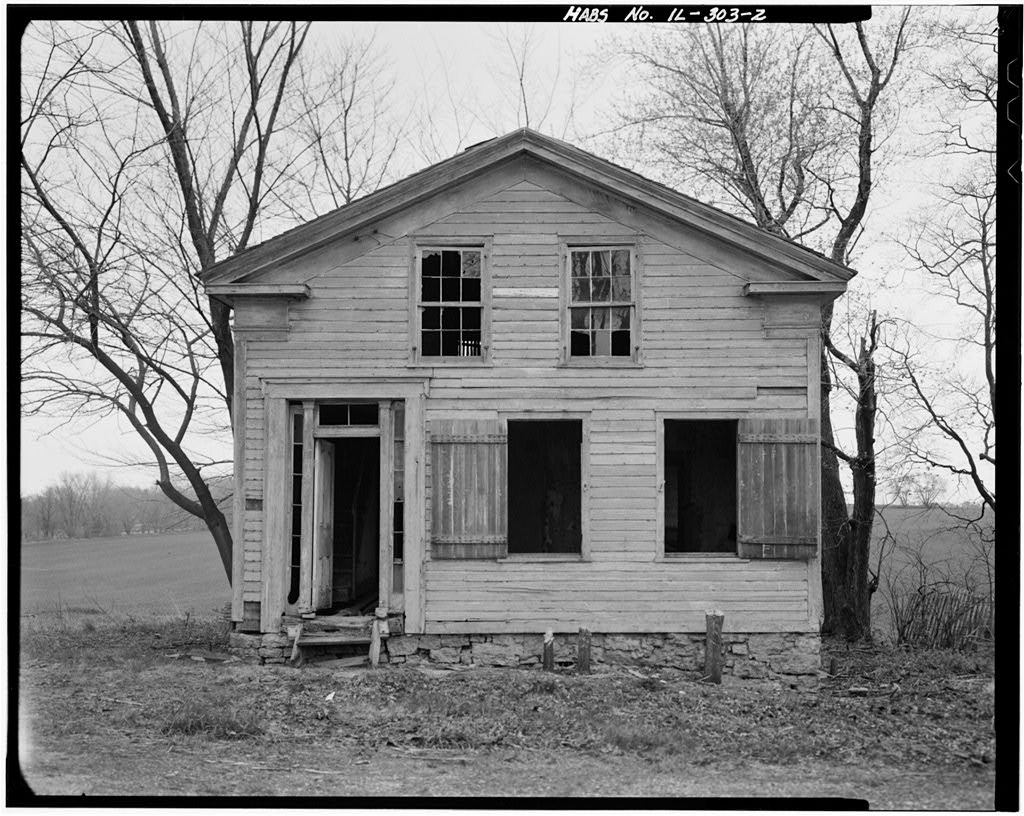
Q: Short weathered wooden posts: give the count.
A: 3